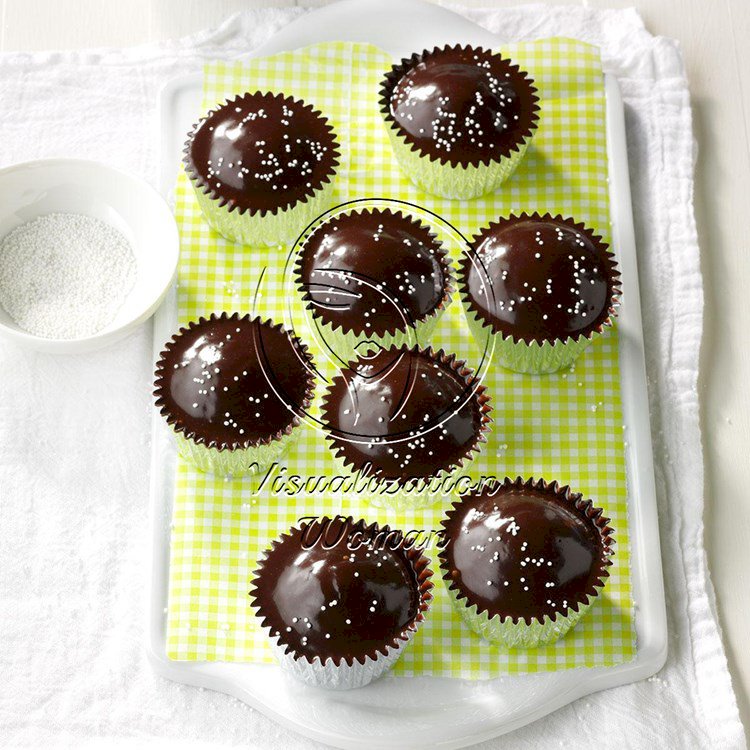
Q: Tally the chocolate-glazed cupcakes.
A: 8